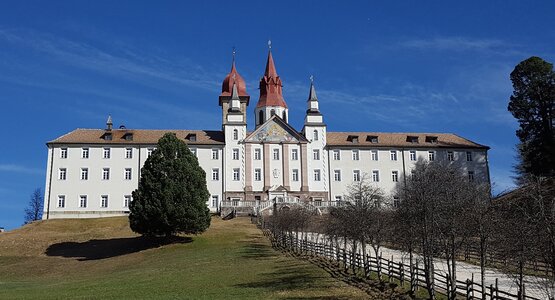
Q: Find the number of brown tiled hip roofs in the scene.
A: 2